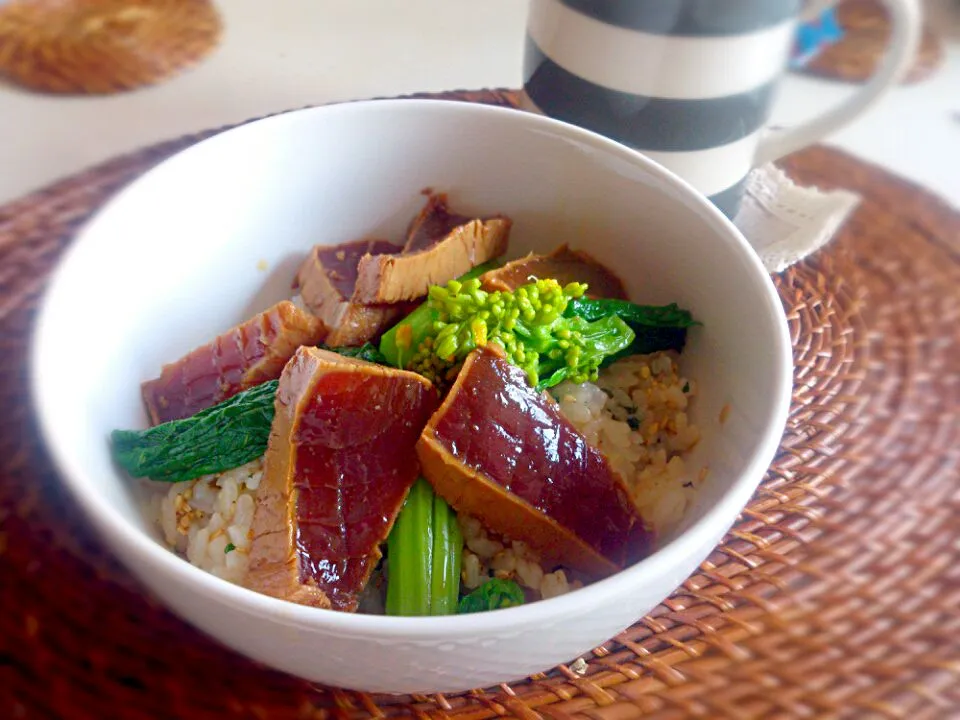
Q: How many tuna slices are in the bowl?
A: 6